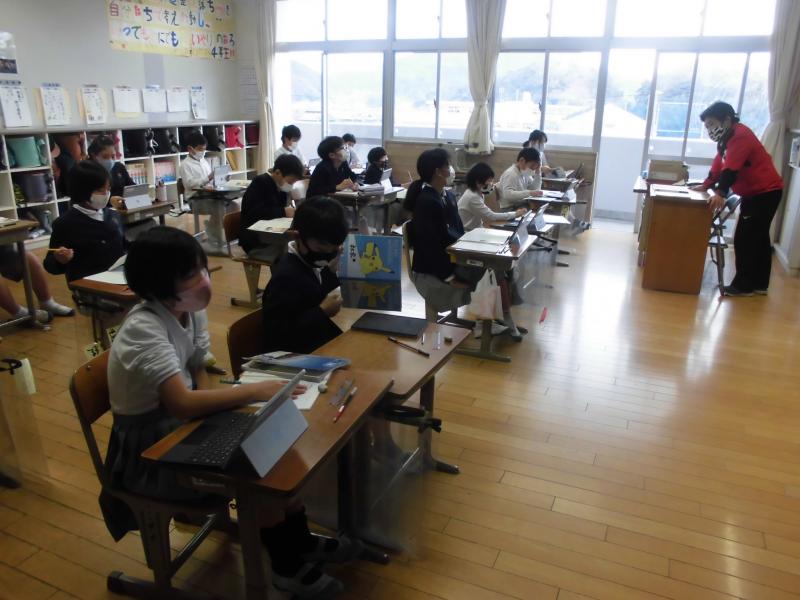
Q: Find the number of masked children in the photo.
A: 14